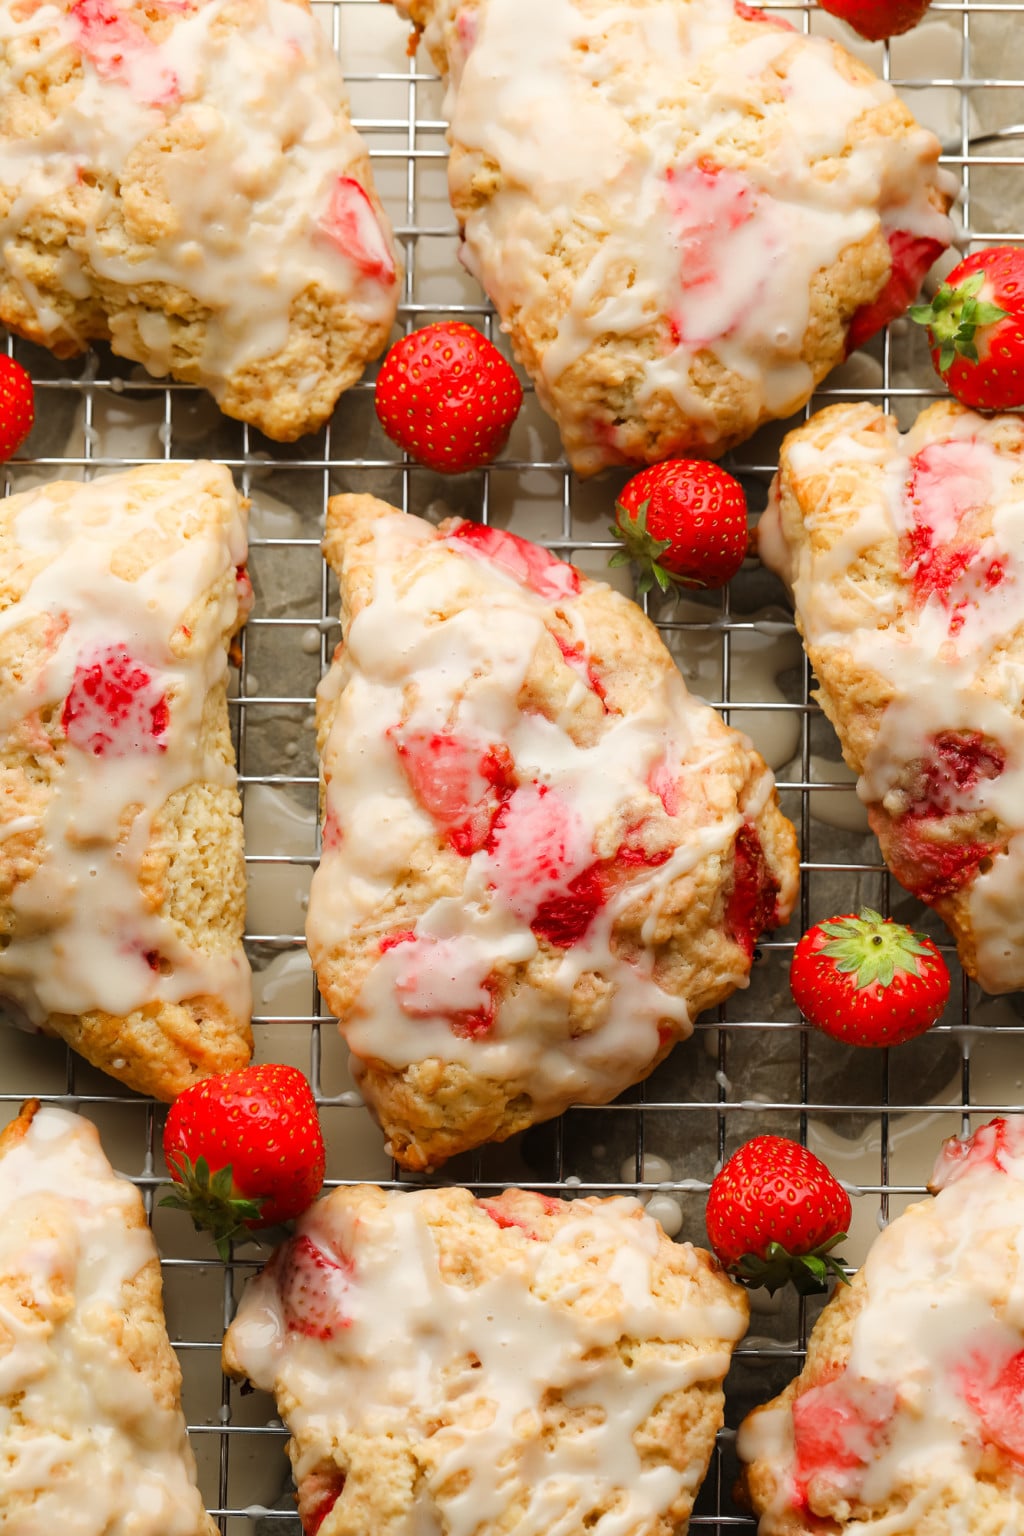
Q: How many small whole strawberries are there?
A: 8